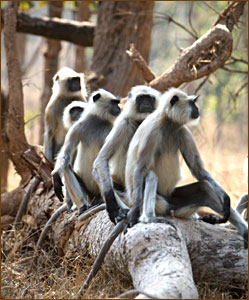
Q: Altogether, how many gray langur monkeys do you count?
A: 5